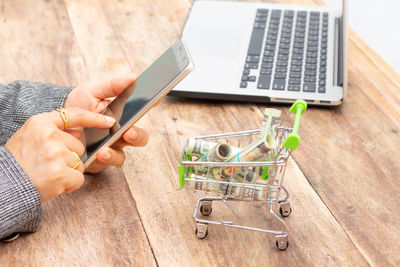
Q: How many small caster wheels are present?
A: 4